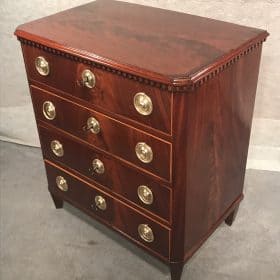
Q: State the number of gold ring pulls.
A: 8